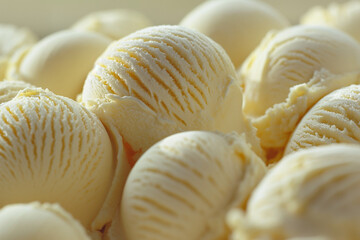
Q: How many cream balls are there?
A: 13